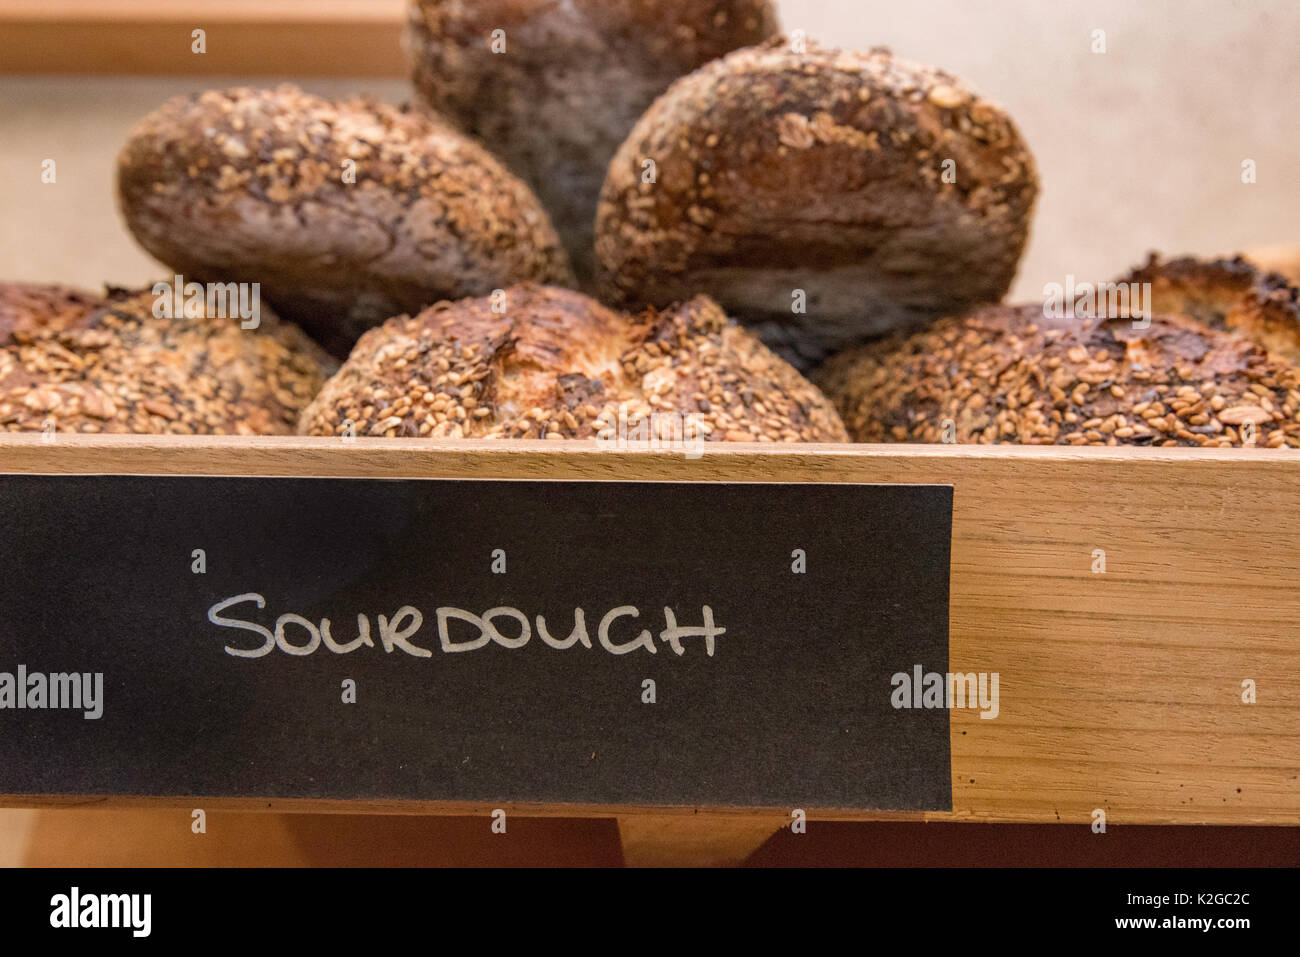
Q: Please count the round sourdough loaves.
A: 6